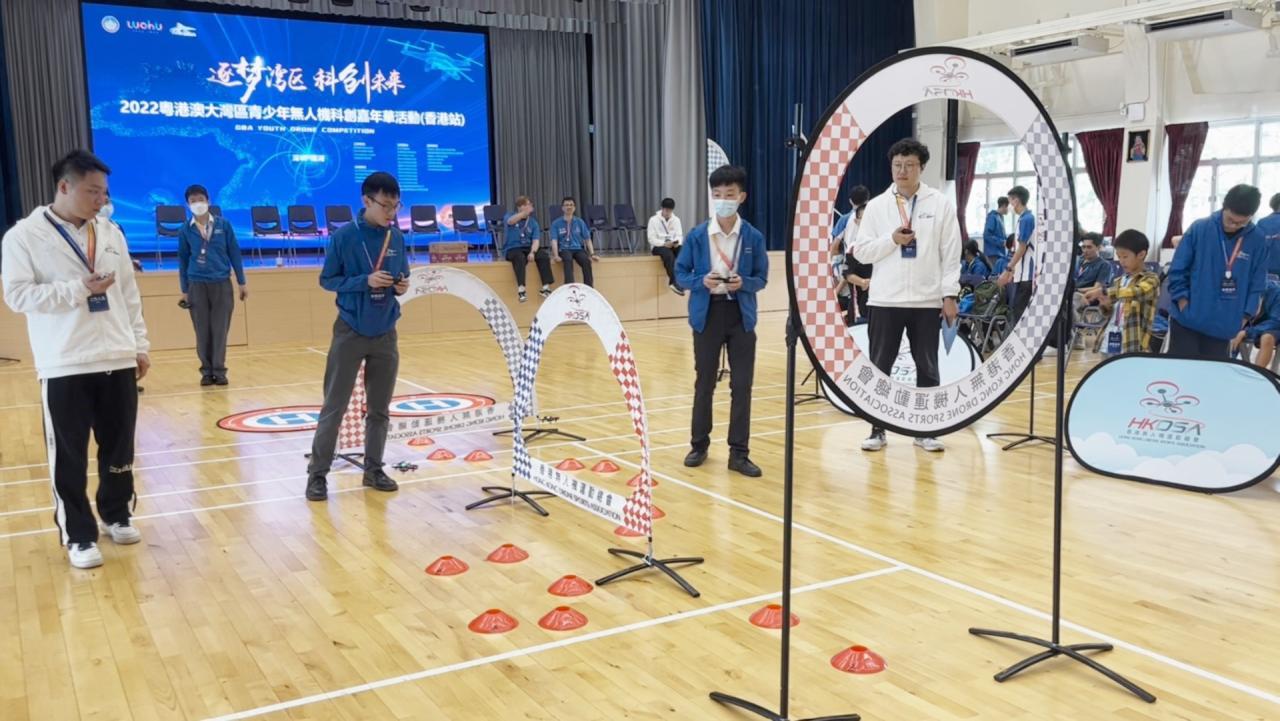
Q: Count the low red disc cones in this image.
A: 15